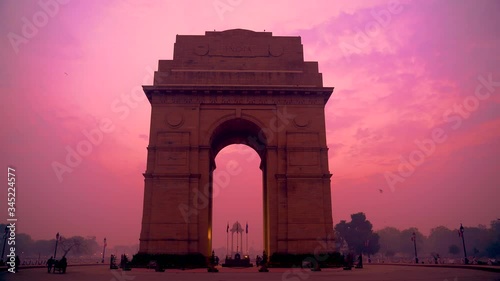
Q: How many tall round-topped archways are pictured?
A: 1